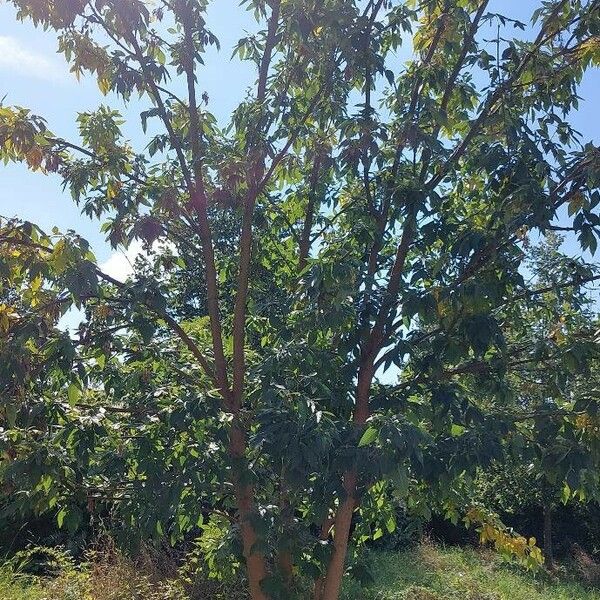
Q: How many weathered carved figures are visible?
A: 0